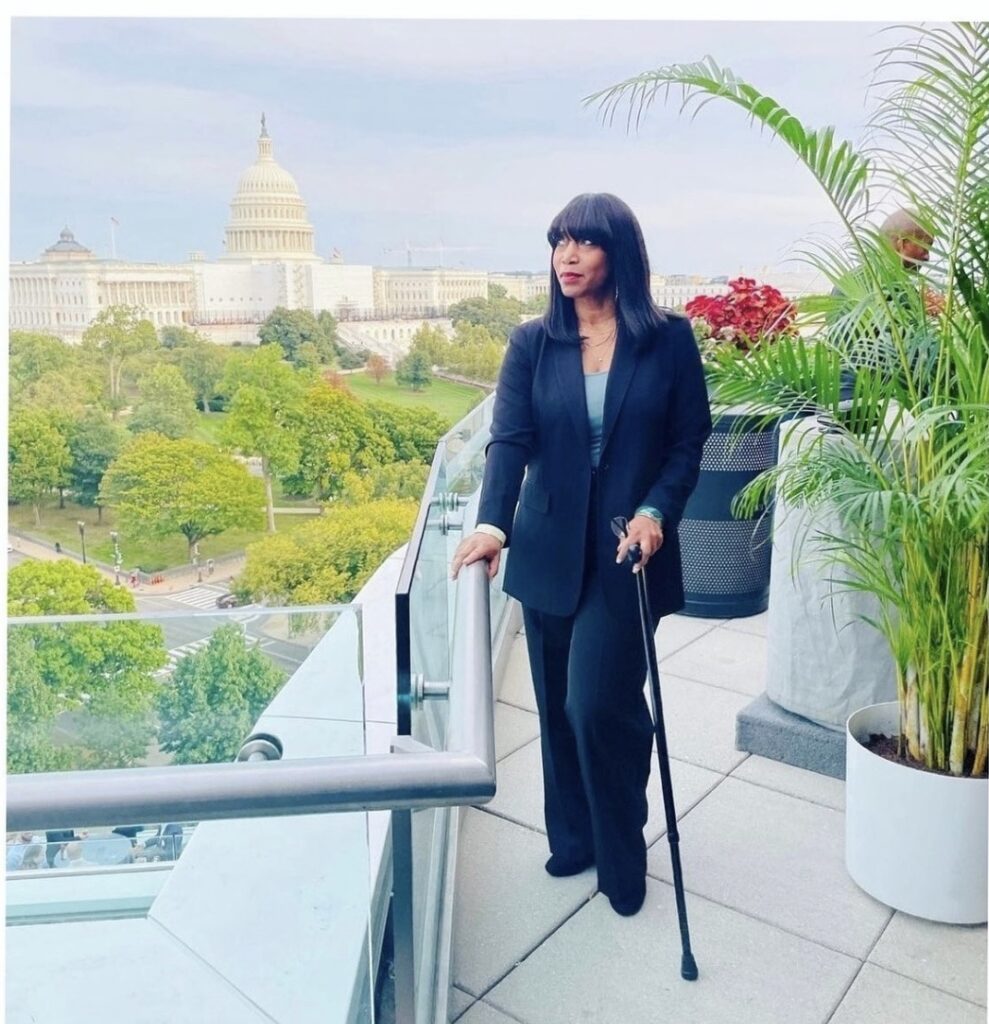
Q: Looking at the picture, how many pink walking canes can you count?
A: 0